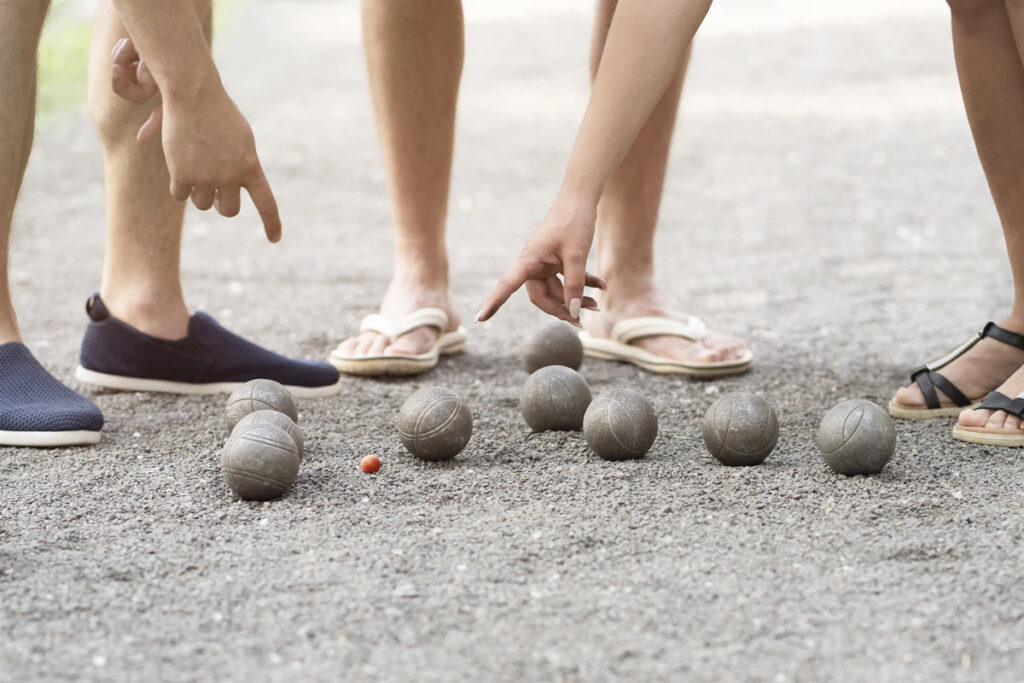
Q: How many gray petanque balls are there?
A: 9